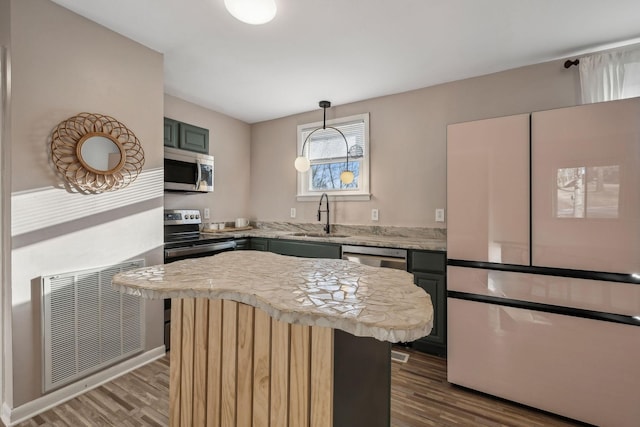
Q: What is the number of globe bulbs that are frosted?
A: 2